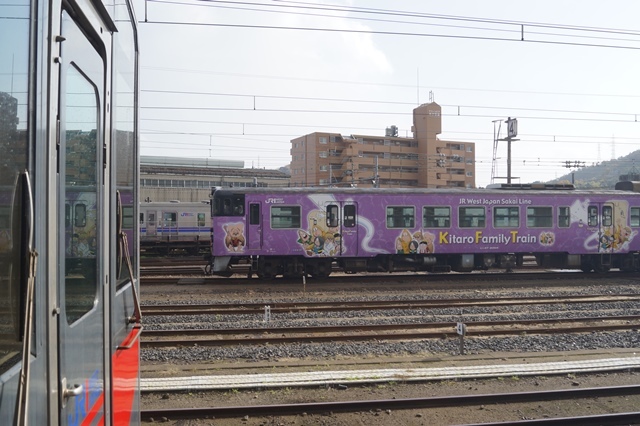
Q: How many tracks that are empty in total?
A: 3